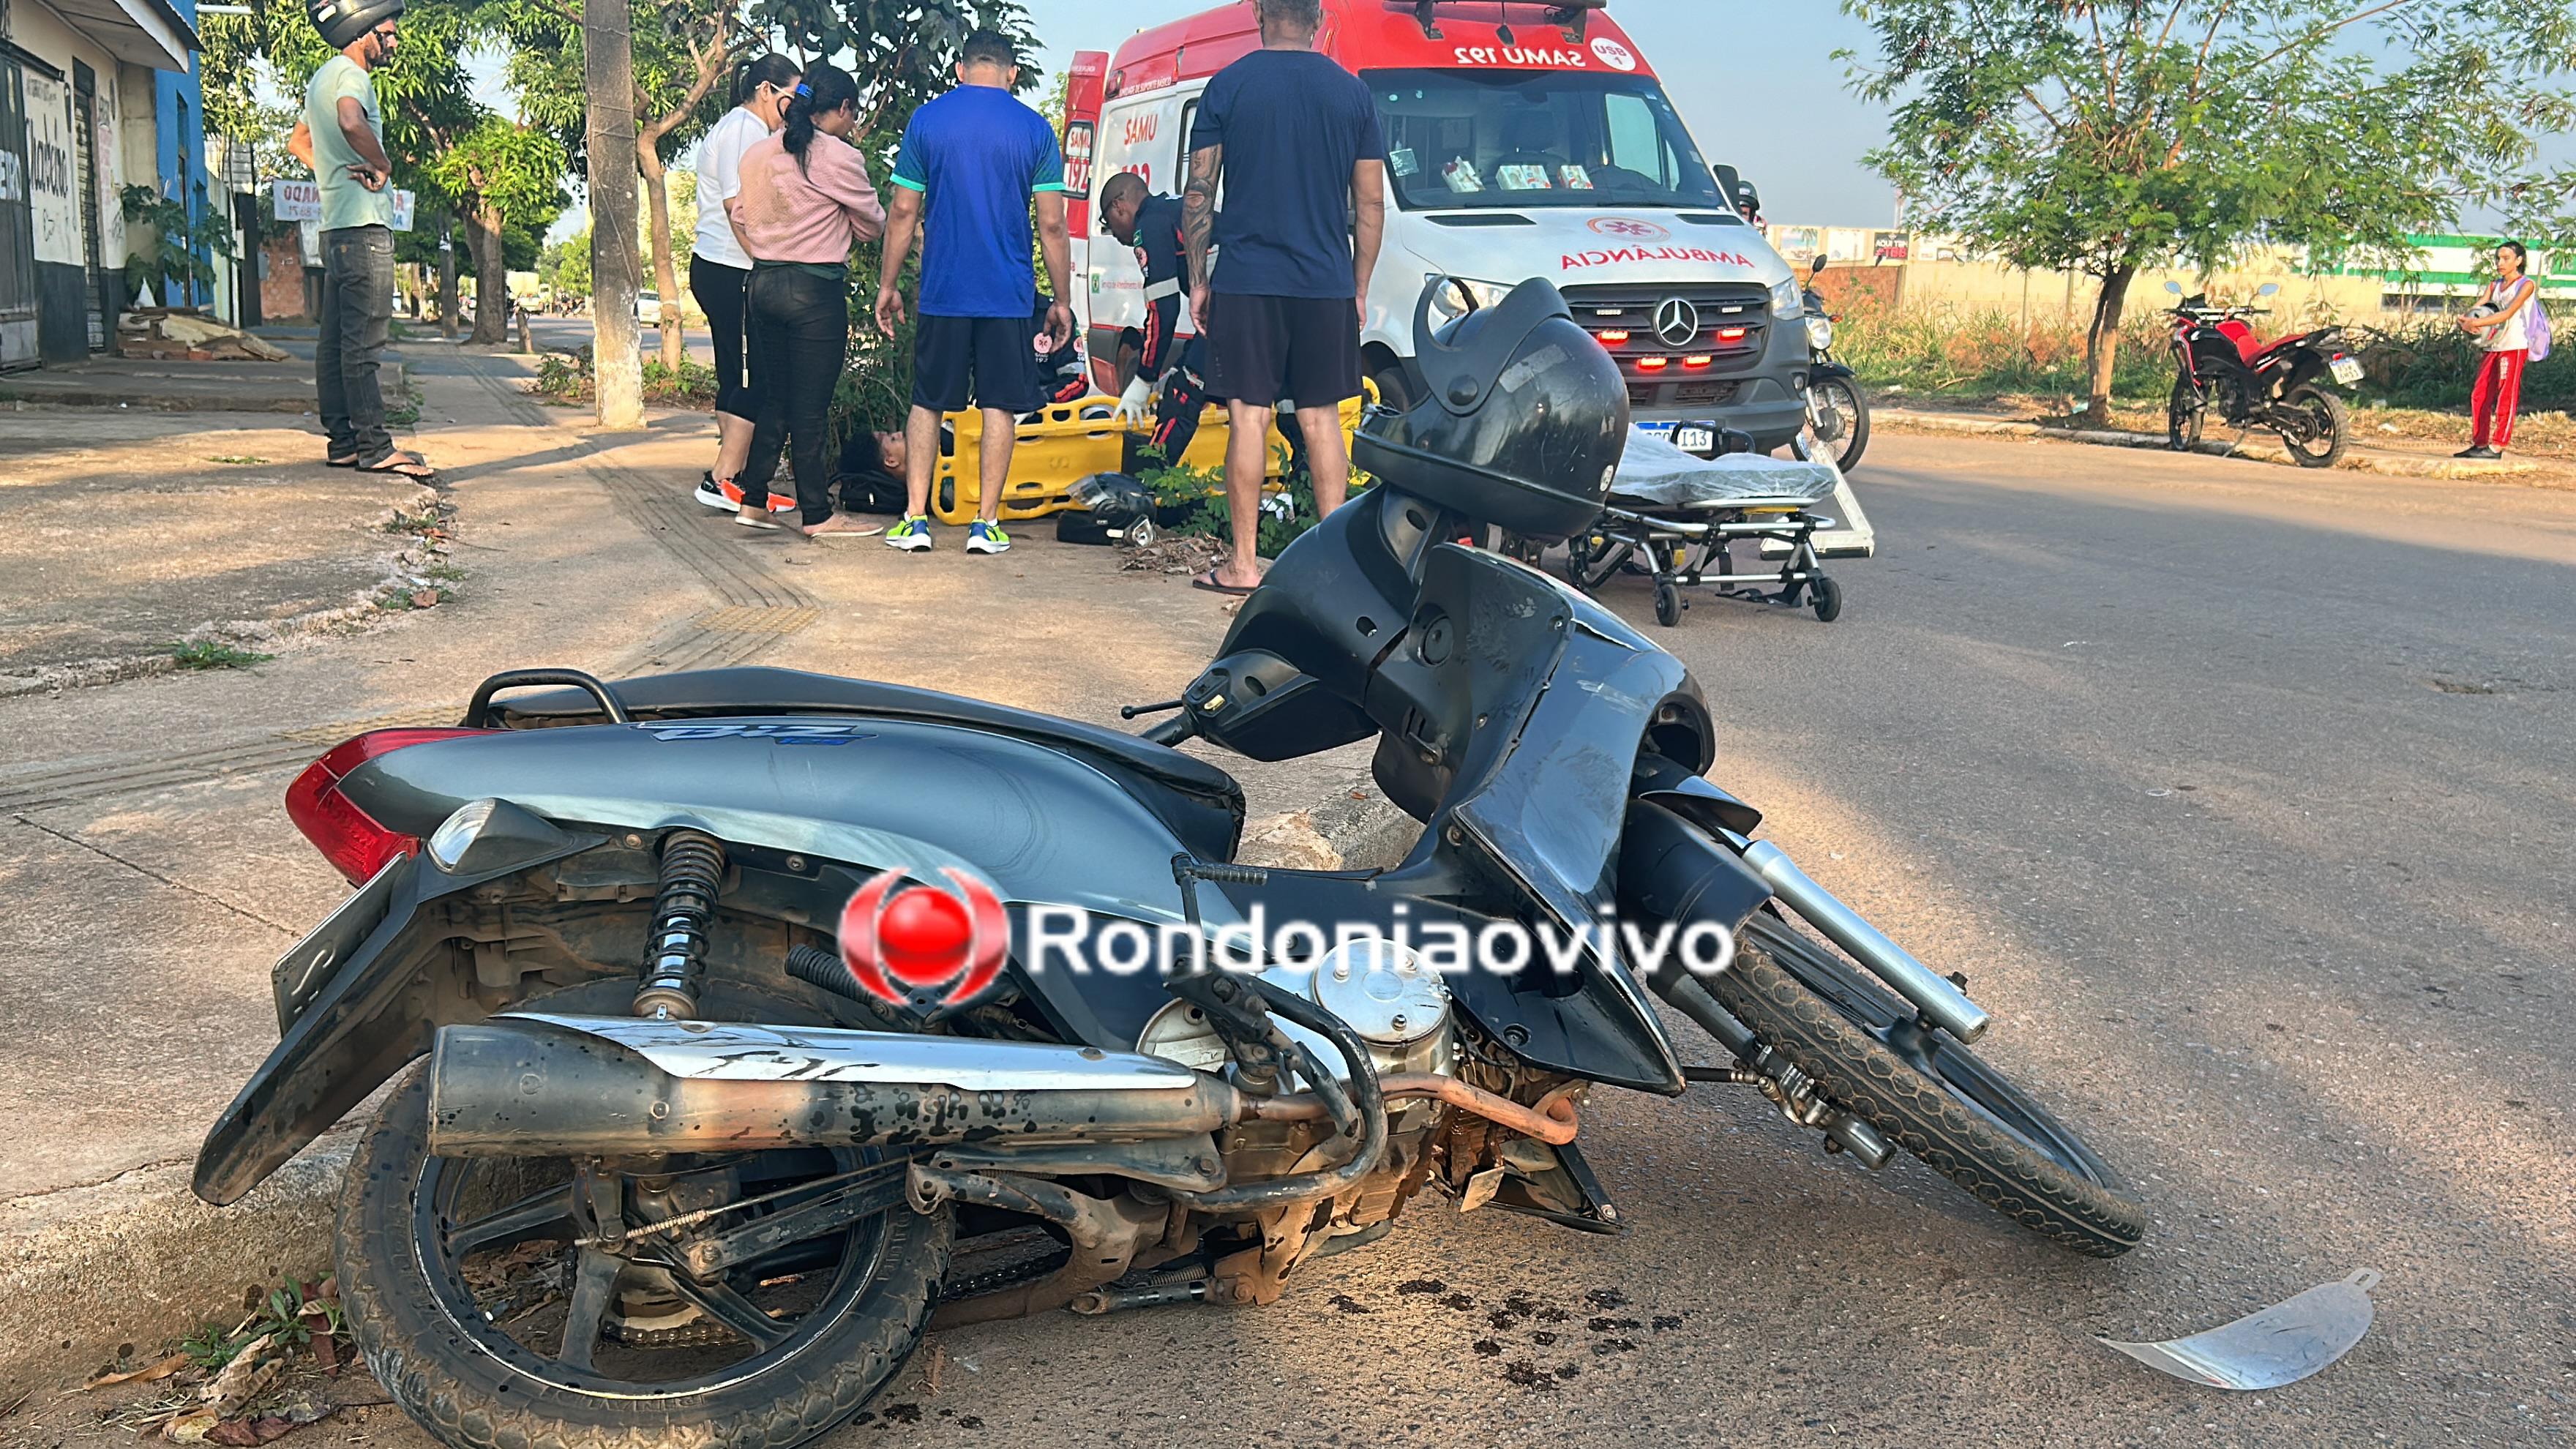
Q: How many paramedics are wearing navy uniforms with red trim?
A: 2